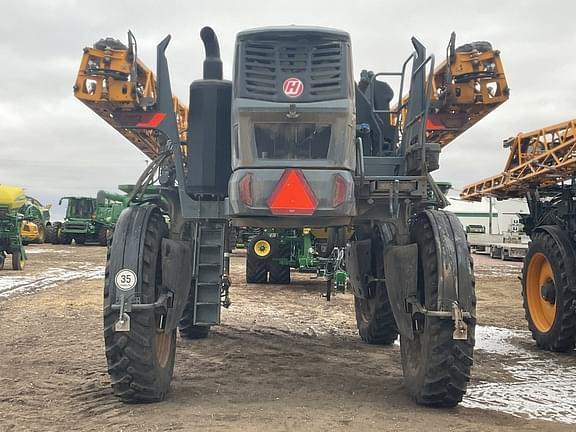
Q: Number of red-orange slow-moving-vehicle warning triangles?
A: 1